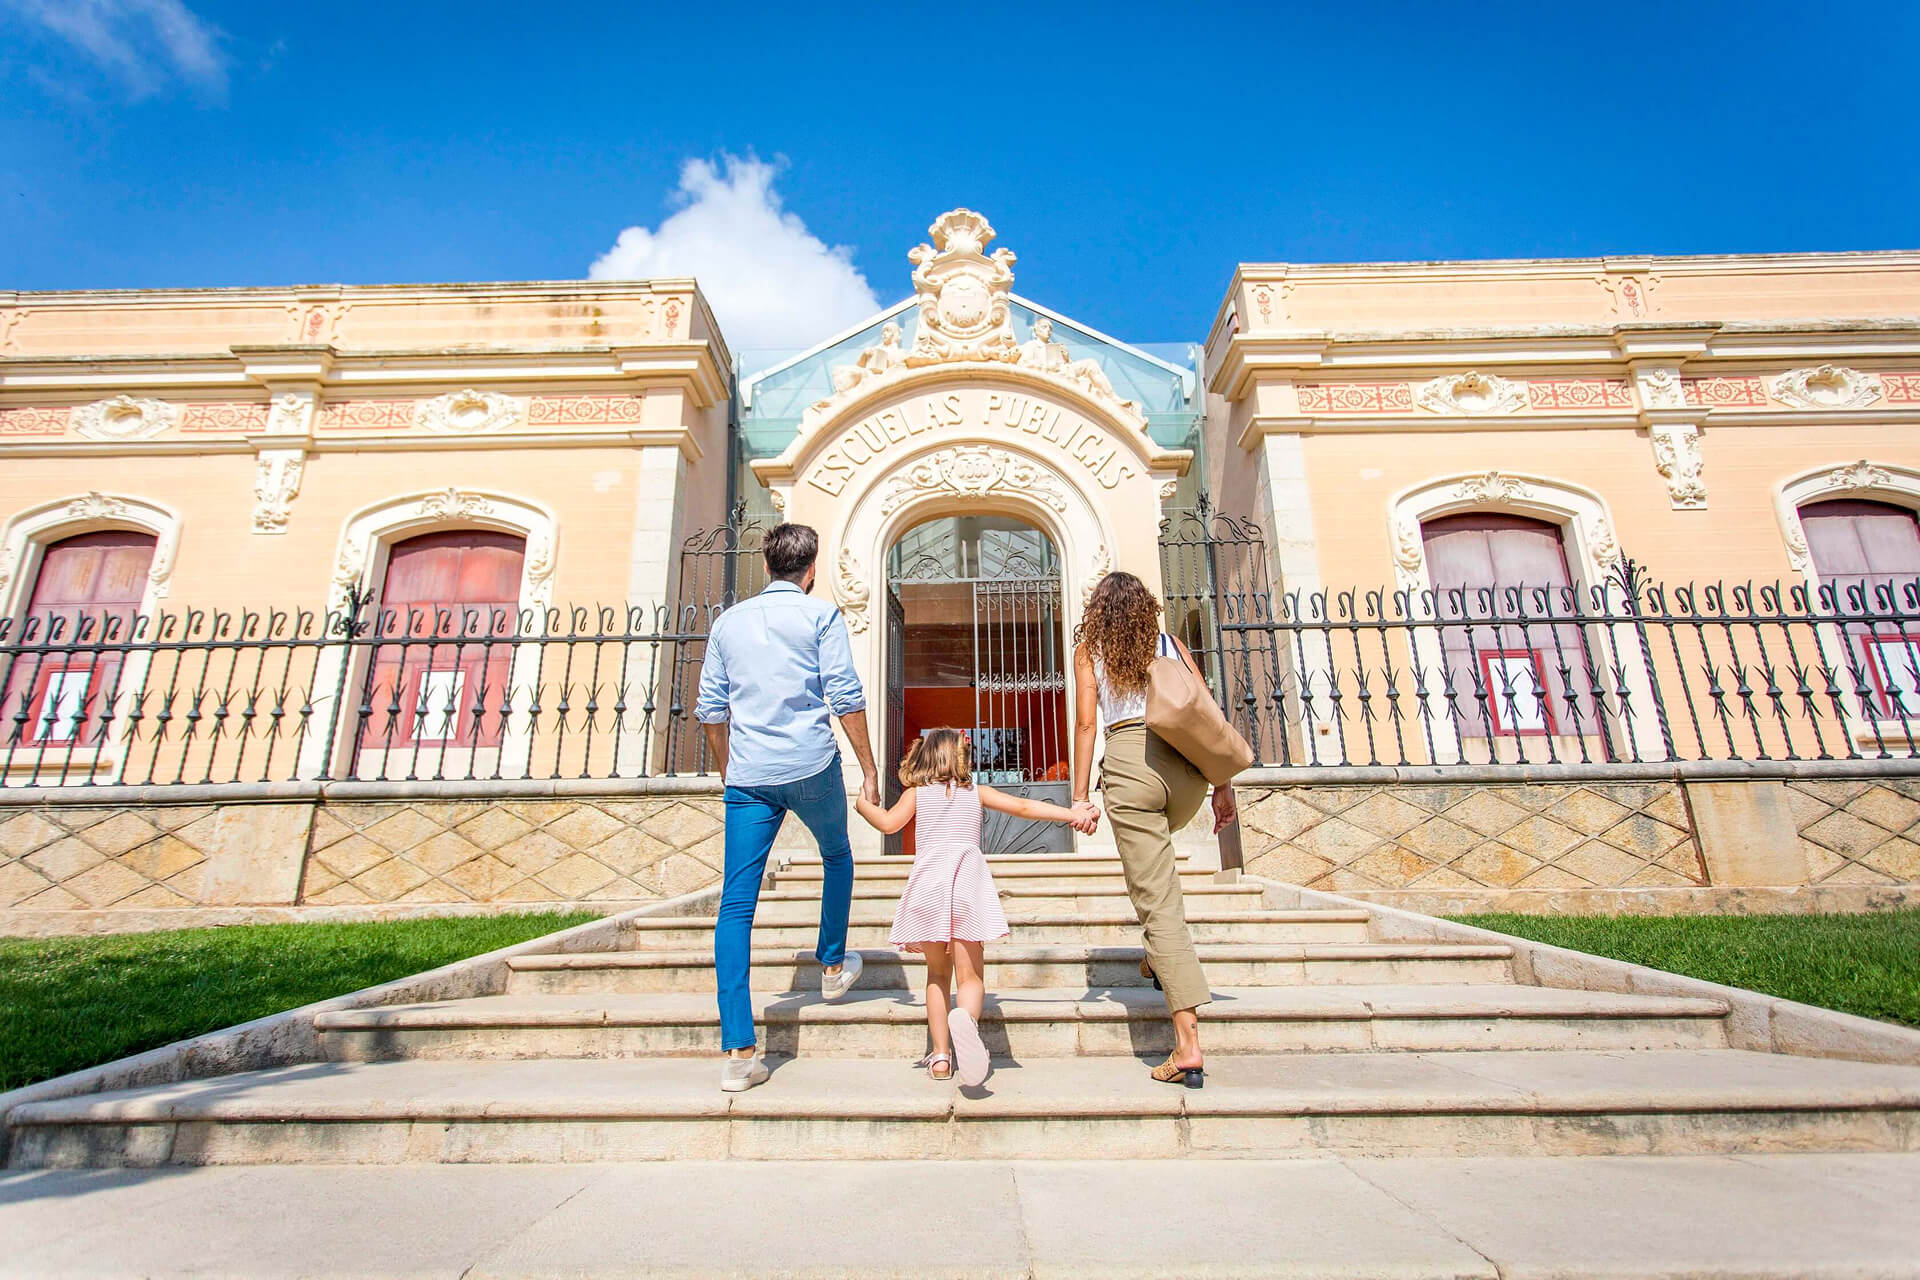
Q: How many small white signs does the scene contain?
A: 4